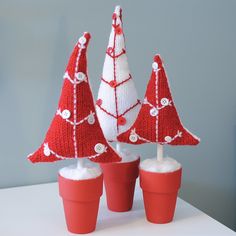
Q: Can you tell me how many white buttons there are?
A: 11